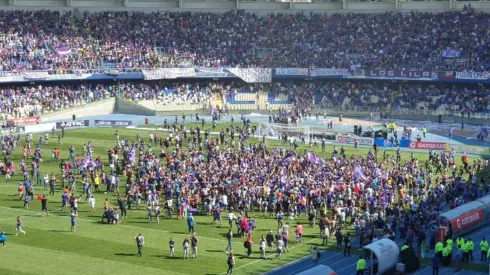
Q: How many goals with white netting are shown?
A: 1